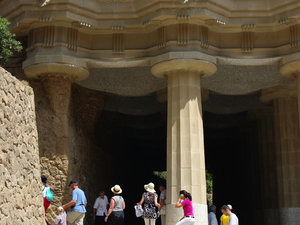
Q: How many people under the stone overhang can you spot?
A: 11